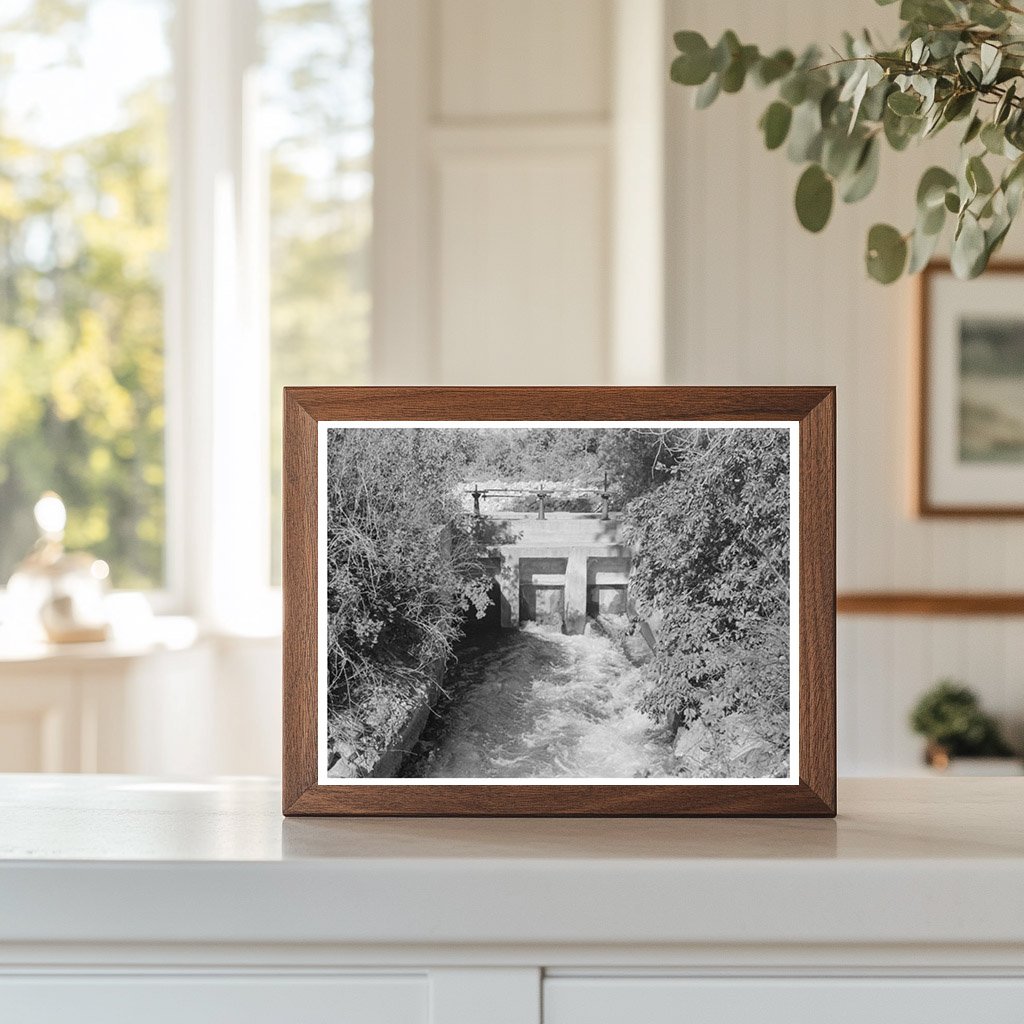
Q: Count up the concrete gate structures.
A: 2